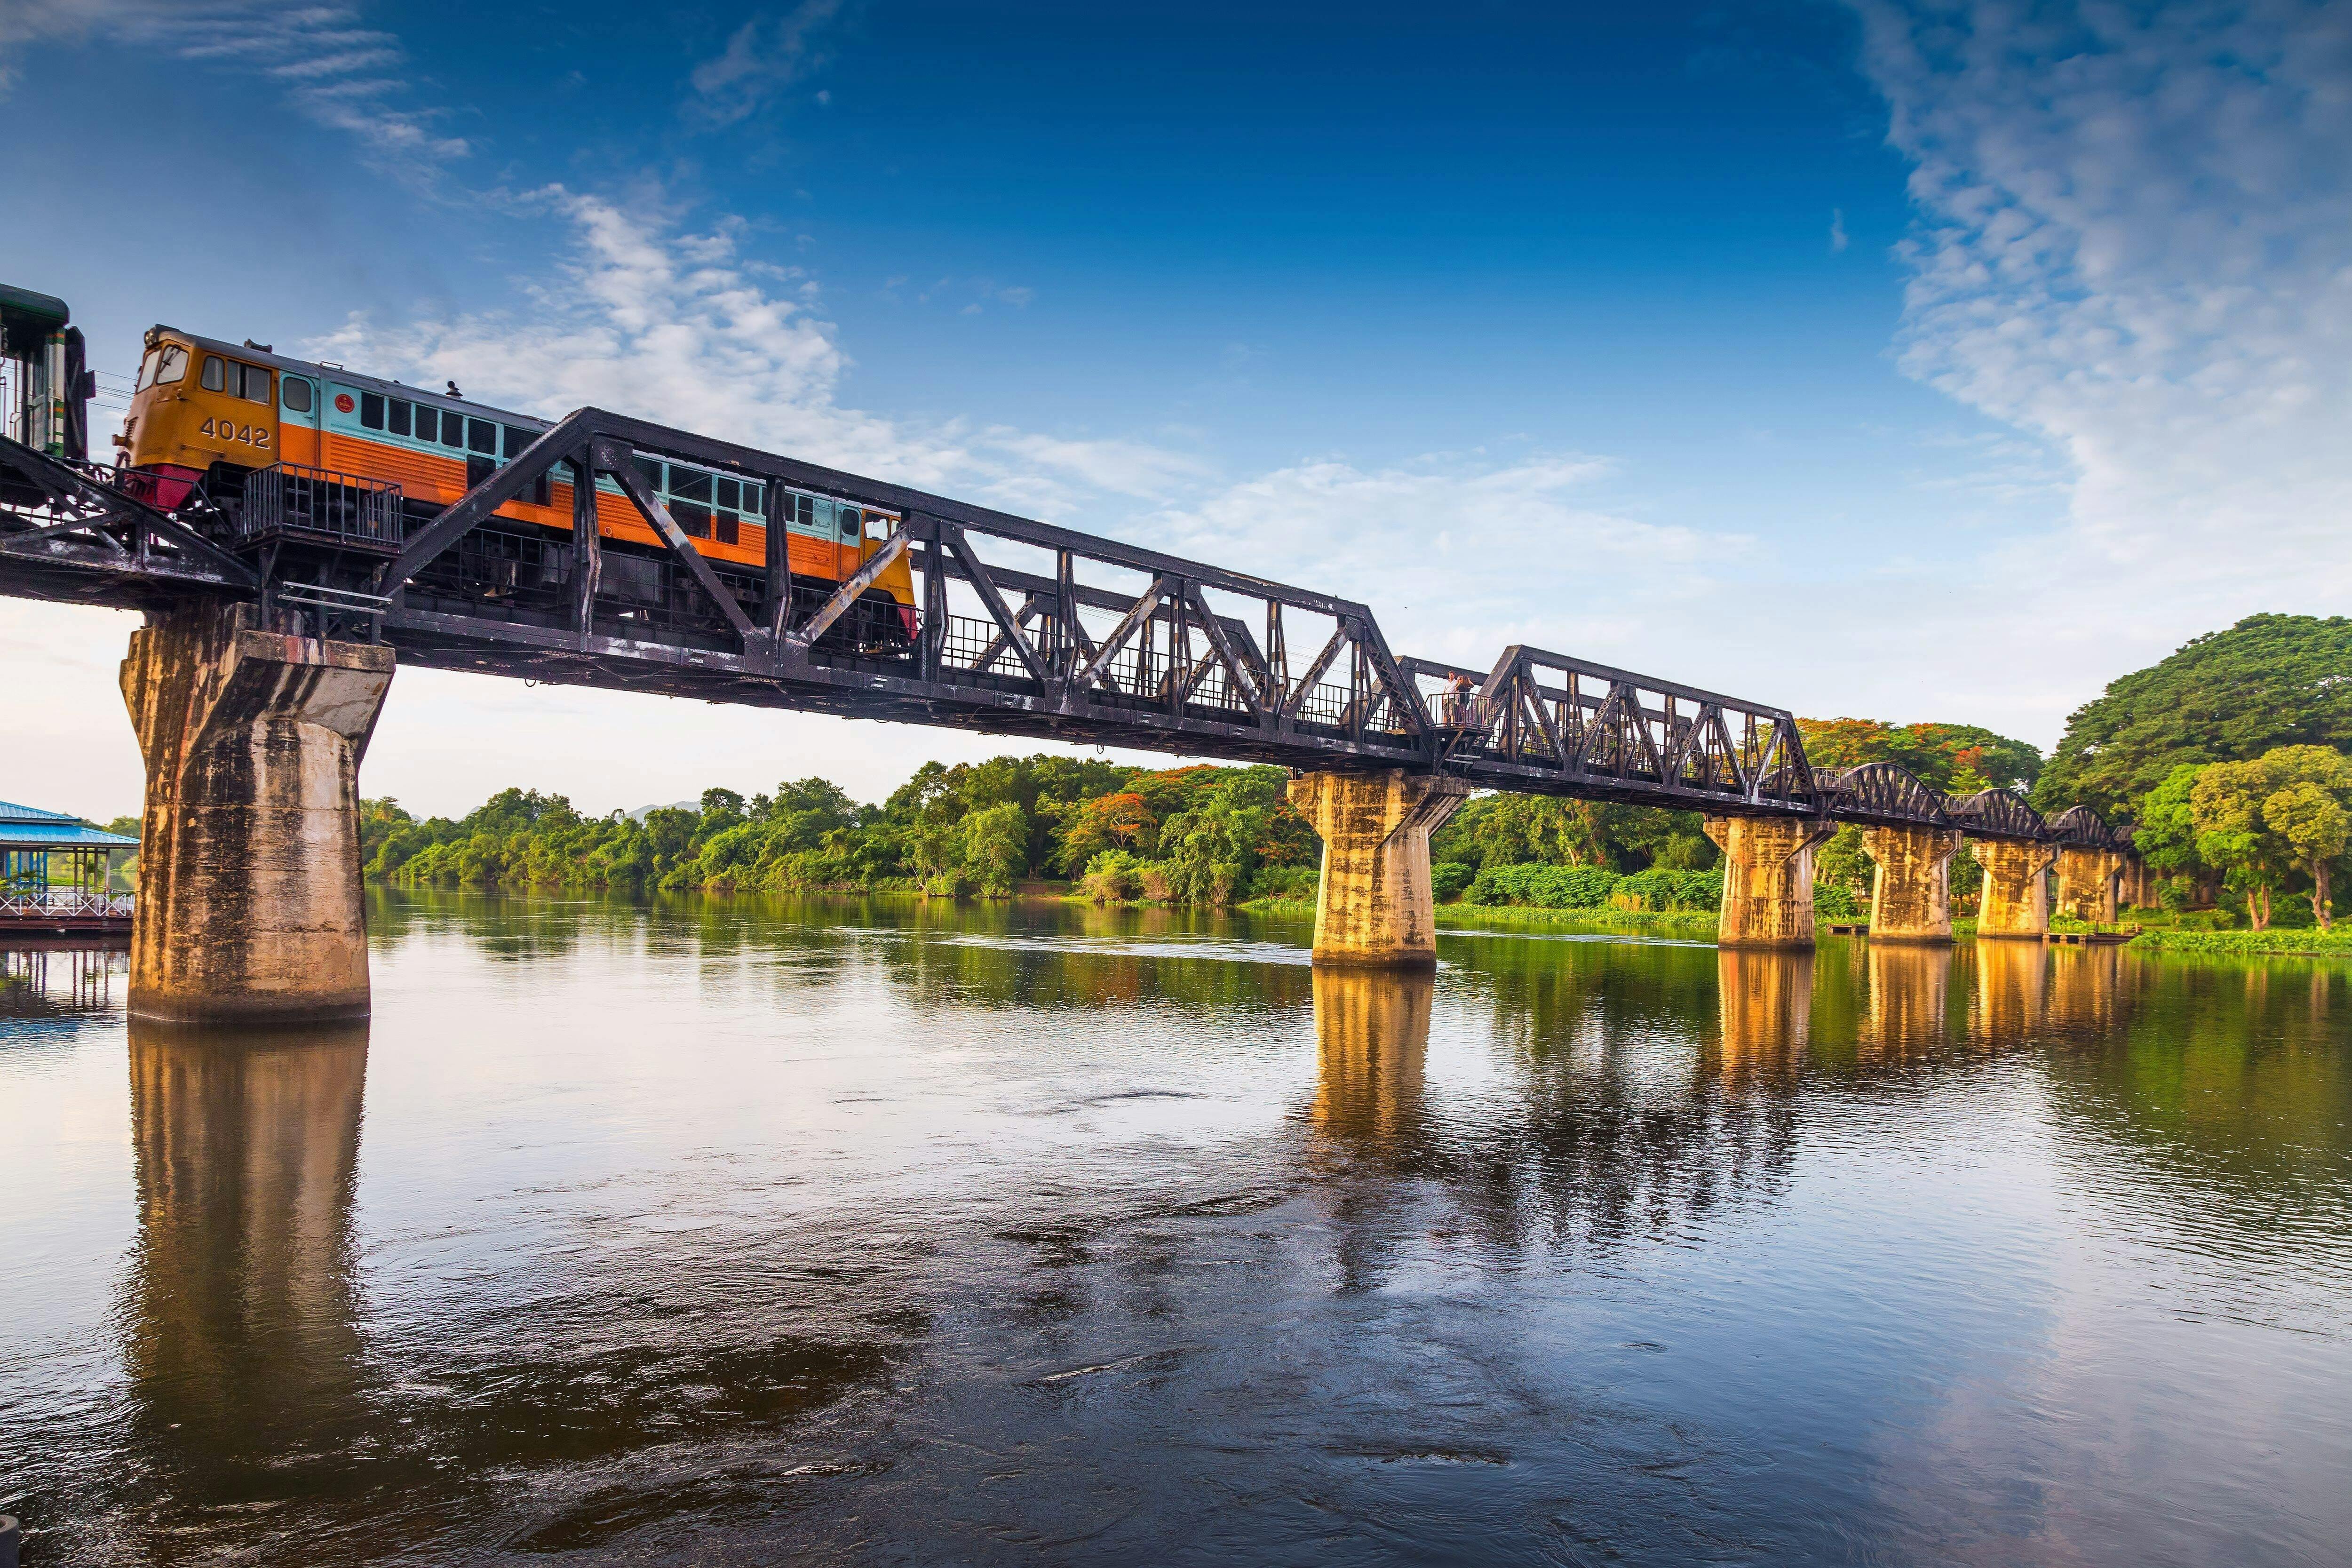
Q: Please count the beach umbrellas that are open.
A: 0